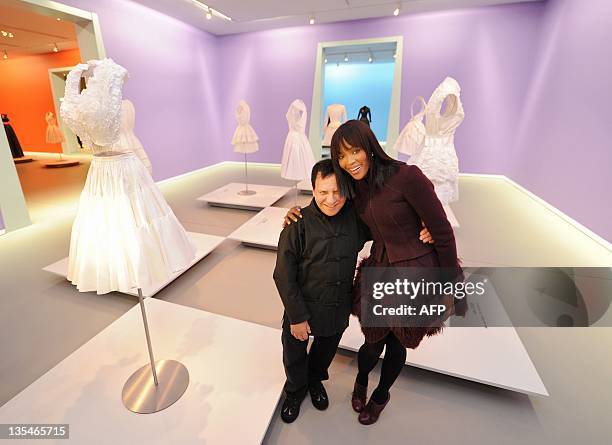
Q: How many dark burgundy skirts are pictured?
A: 1